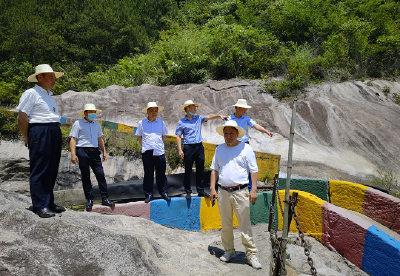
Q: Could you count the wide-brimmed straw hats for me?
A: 6